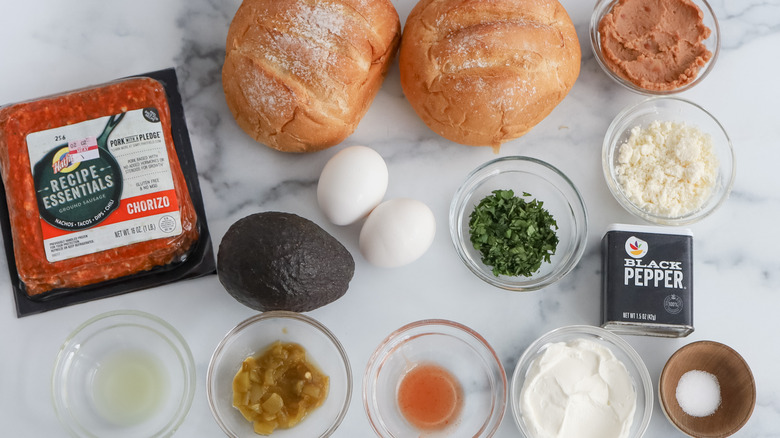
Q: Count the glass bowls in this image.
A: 7